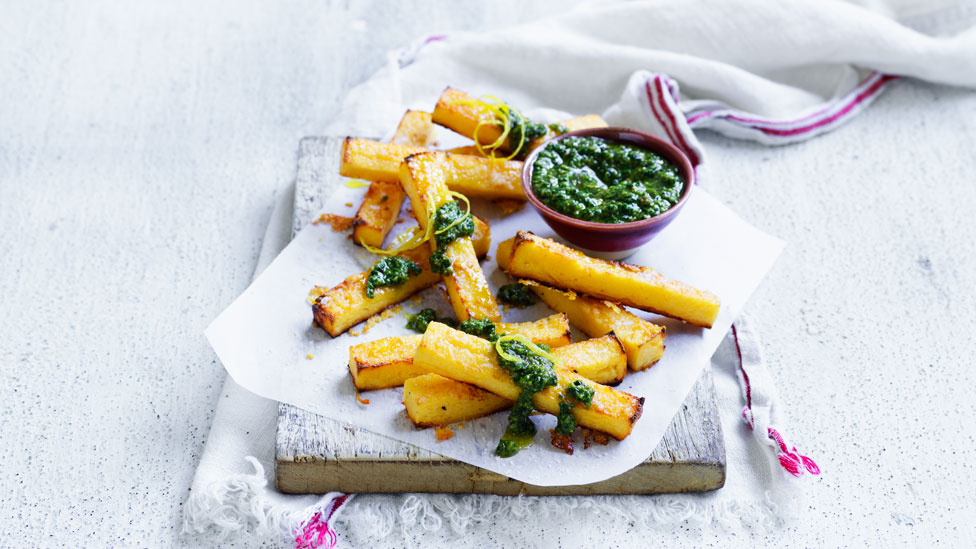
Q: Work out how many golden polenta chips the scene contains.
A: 11